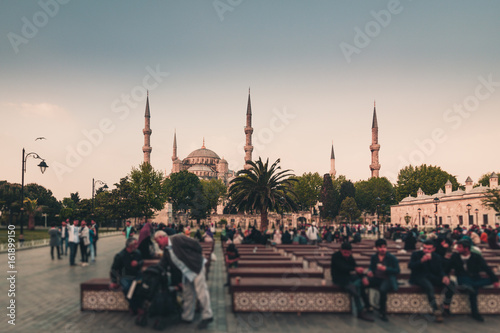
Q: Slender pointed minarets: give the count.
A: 5